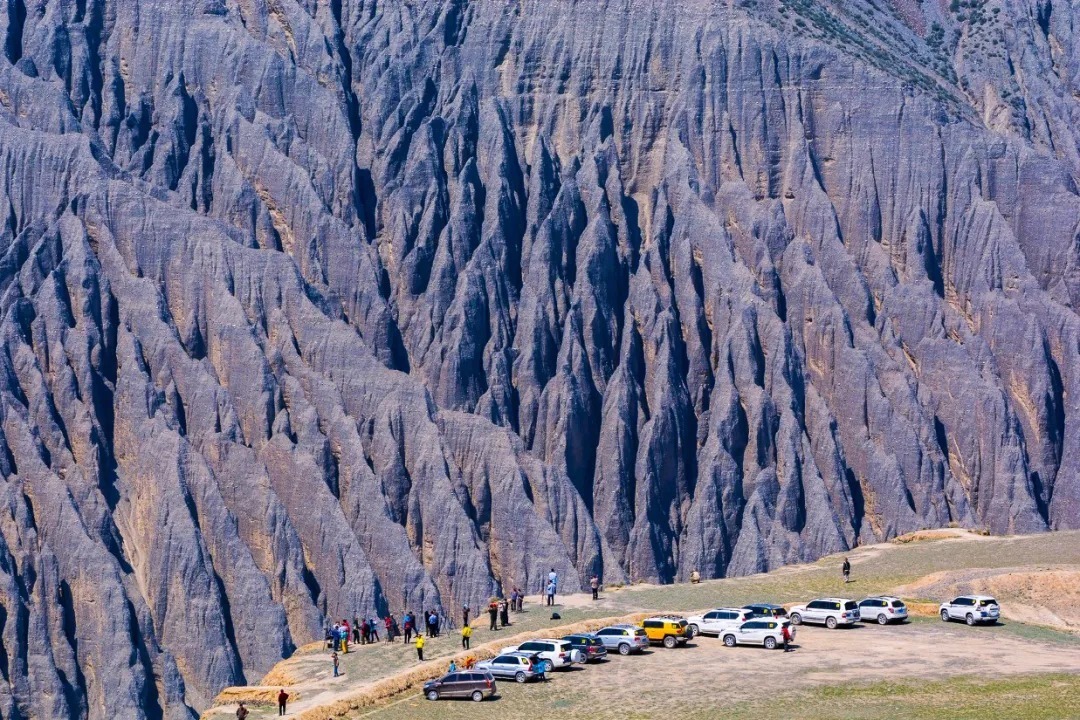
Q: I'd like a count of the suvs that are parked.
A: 12